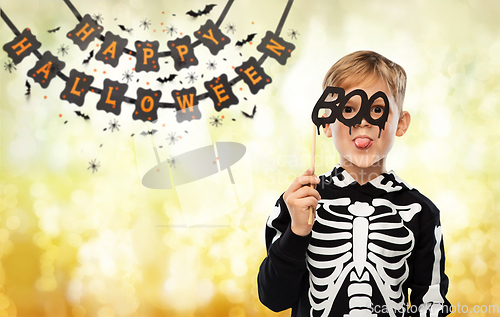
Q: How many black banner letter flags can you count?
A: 14